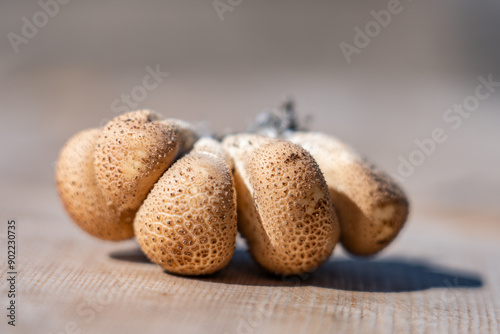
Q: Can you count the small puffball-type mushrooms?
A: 4